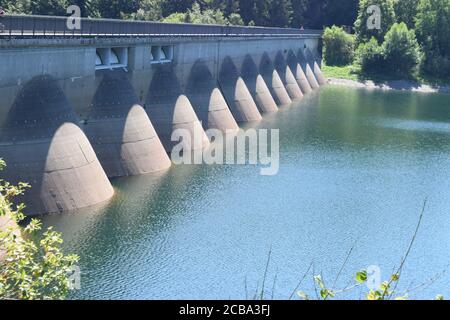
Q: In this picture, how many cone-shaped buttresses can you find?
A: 11